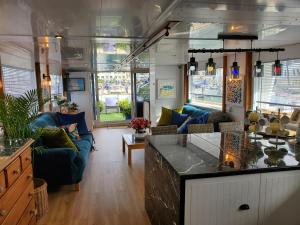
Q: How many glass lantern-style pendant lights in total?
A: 5